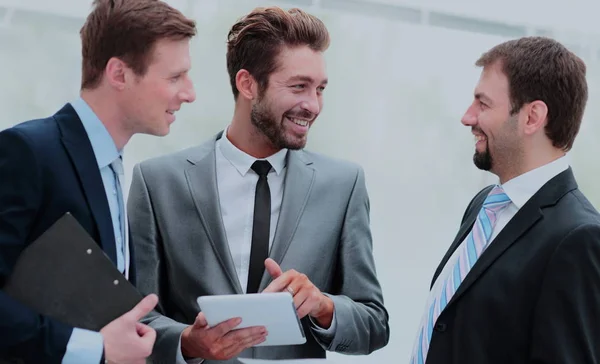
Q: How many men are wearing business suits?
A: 3